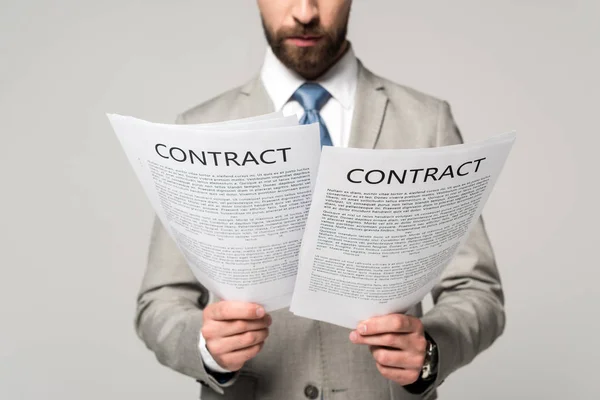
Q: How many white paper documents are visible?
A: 2